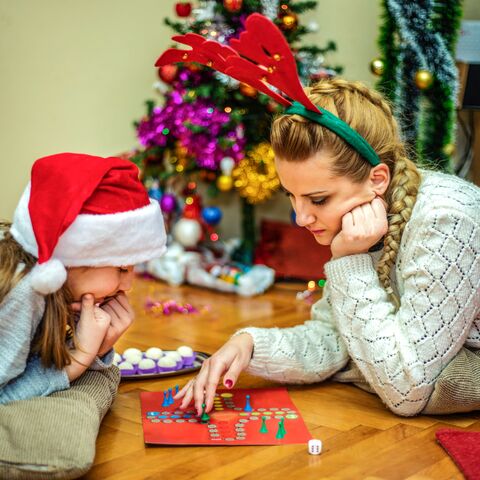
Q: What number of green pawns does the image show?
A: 4